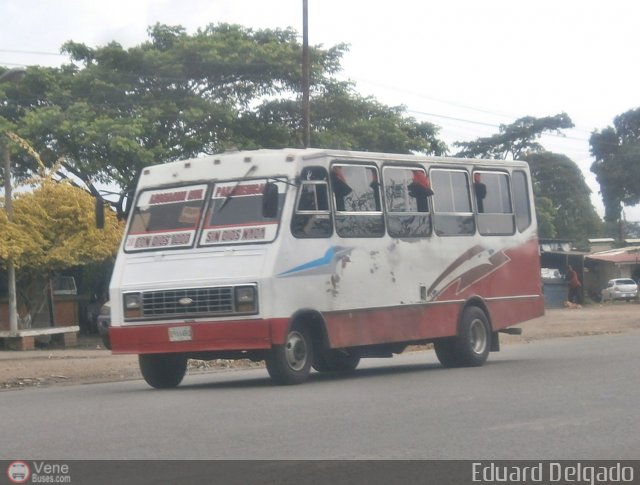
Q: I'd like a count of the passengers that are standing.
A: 0